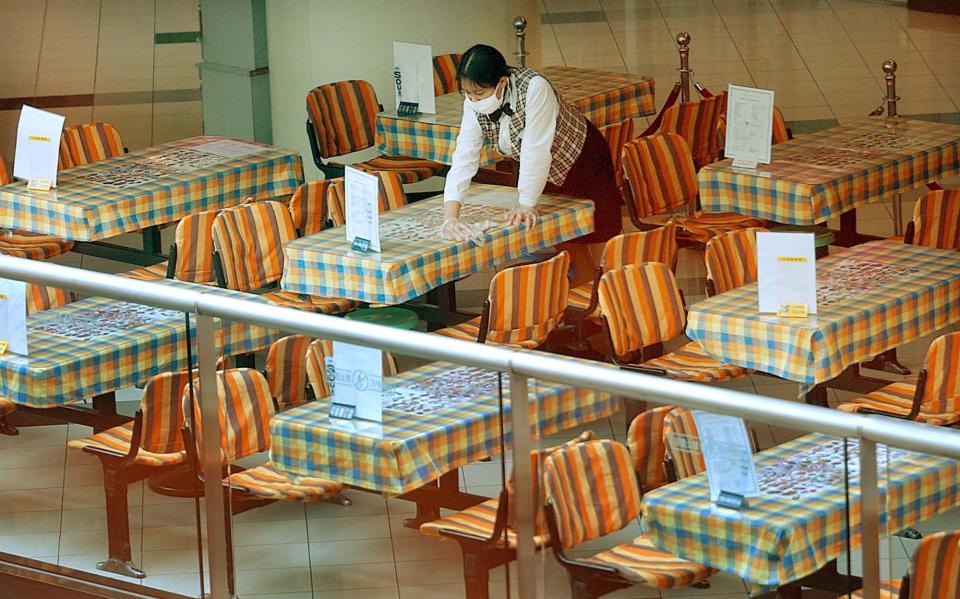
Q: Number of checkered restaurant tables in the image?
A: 8